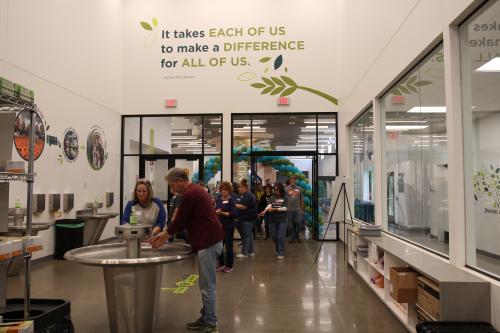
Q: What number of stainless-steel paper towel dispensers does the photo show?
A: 4